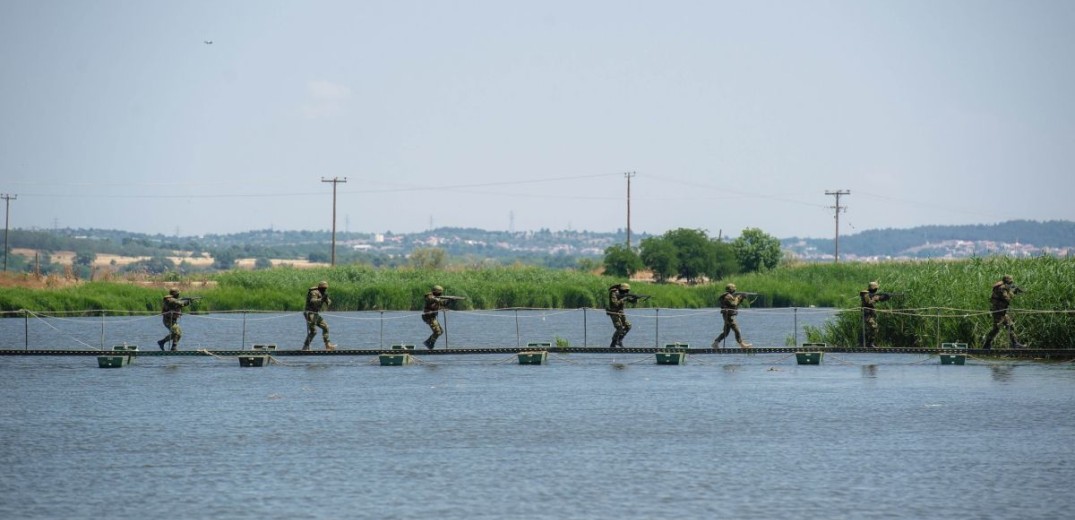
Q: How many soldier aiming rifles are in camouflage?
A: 7